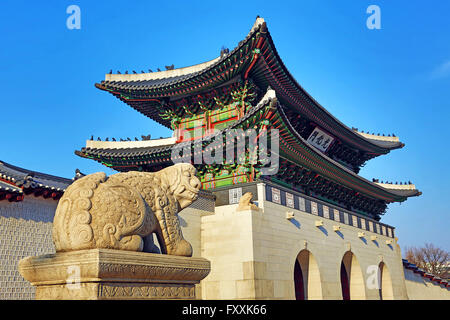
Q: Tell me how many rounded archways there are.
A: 3